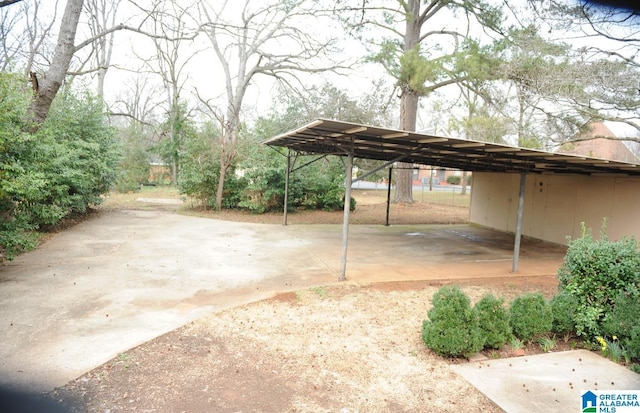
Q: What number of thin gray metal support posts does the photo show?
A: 4